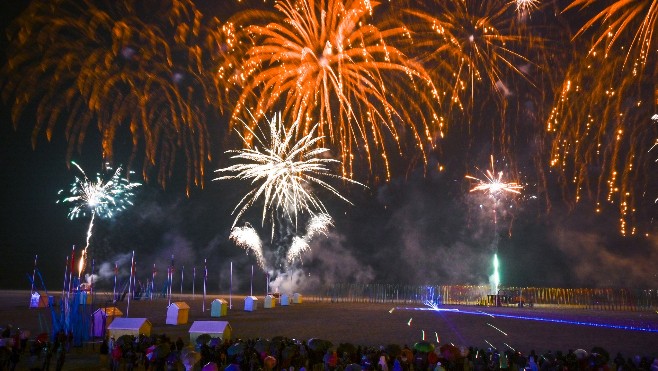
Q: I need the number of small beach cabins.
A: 11